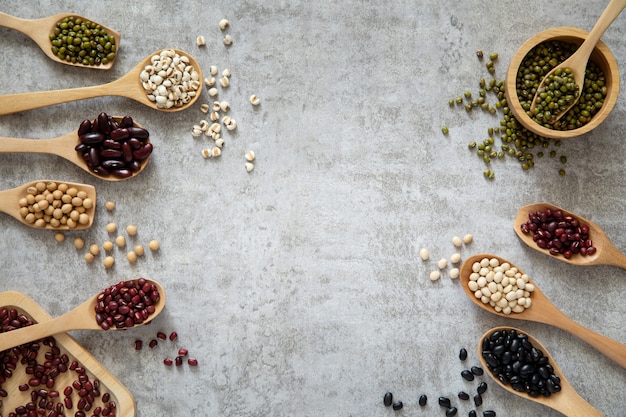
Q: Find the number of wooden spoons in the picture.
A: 9